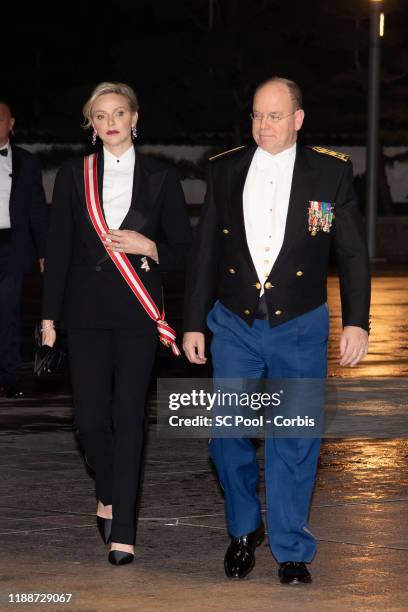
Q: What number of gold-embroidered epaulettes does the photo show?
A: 2